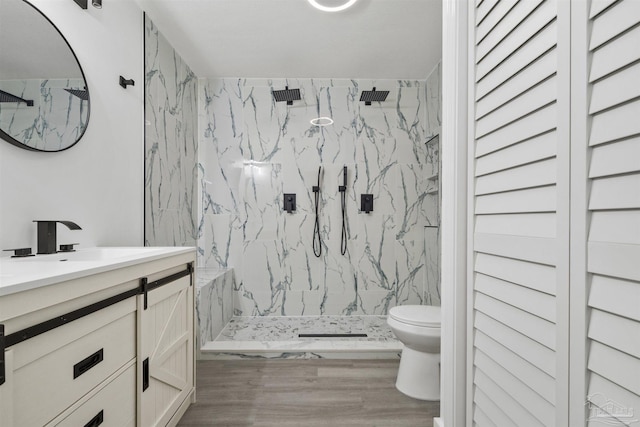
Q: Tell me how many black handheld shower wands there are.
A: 2